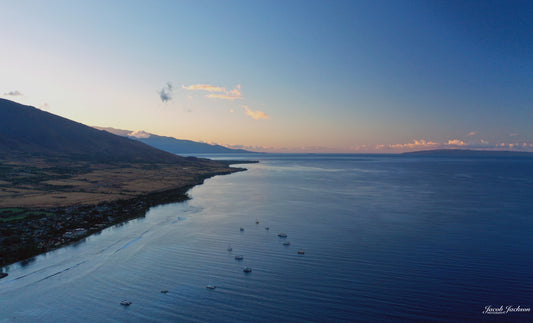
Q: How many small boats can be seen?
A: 12